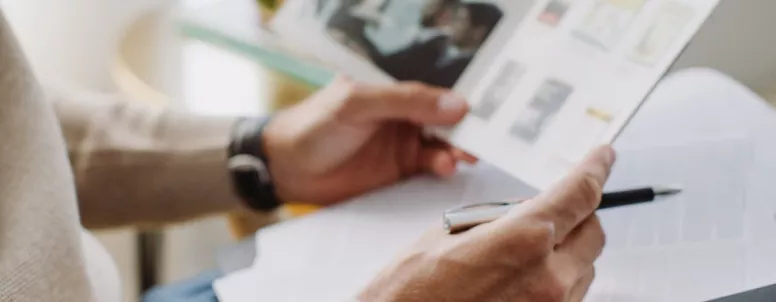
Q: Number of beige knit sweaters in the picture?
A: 1